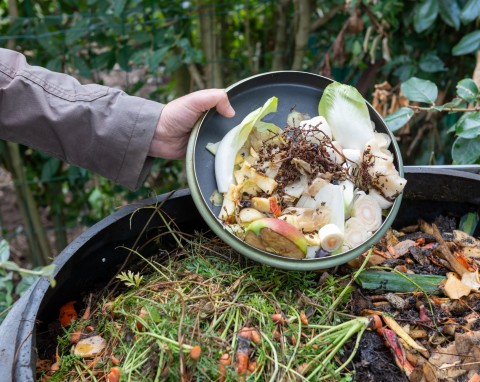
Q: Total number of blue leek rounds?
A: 0